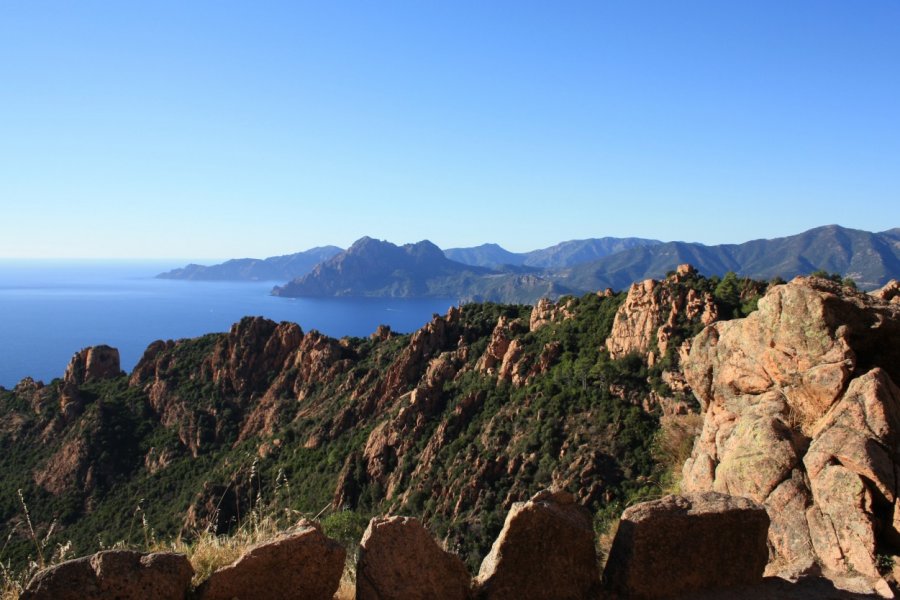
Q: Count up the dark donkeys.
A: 0